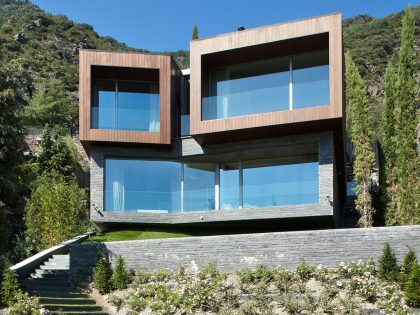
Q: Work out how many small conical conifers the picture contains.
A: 6